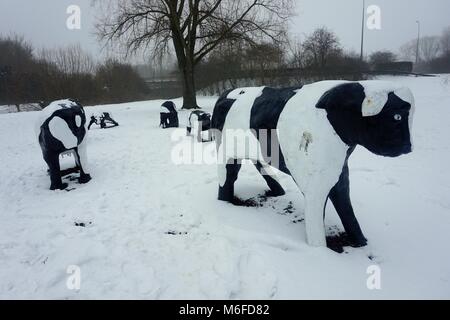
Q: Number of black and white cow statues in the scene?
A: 5